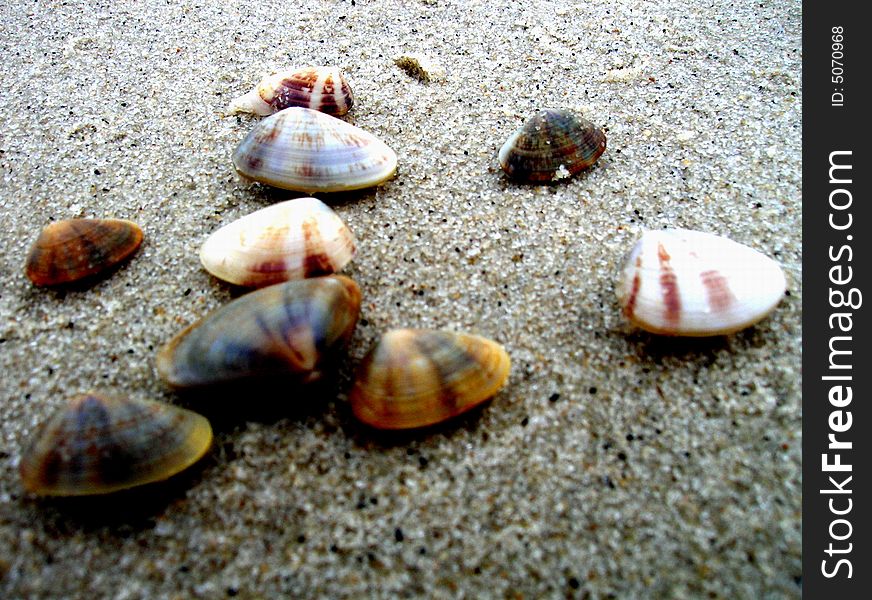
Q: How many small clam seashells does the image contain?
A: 9